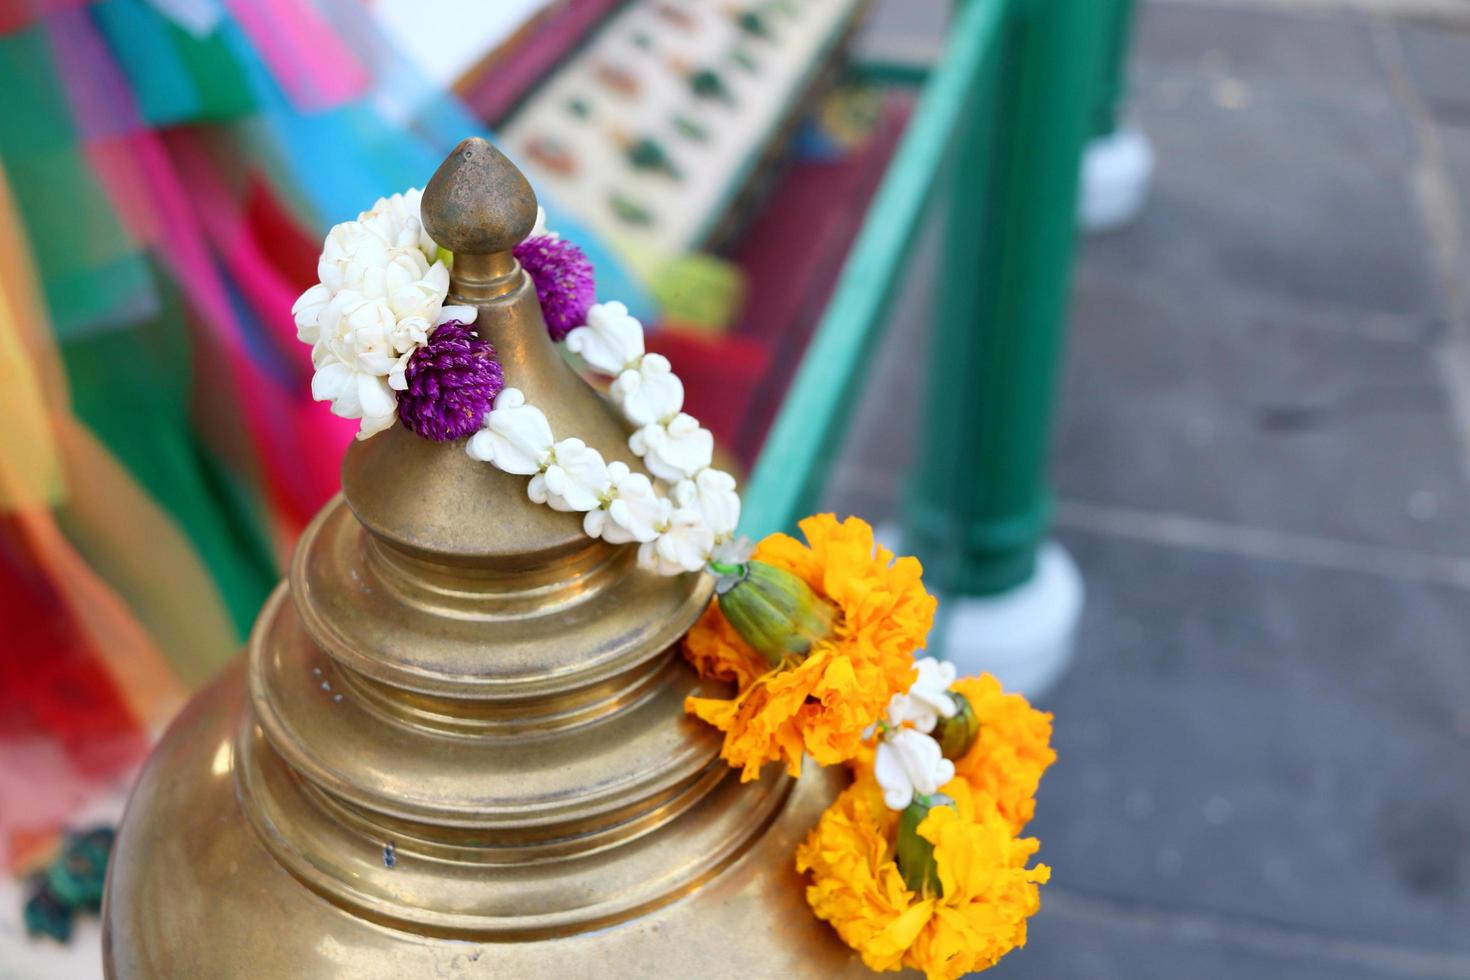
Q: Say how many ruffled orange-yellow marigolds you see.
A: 3